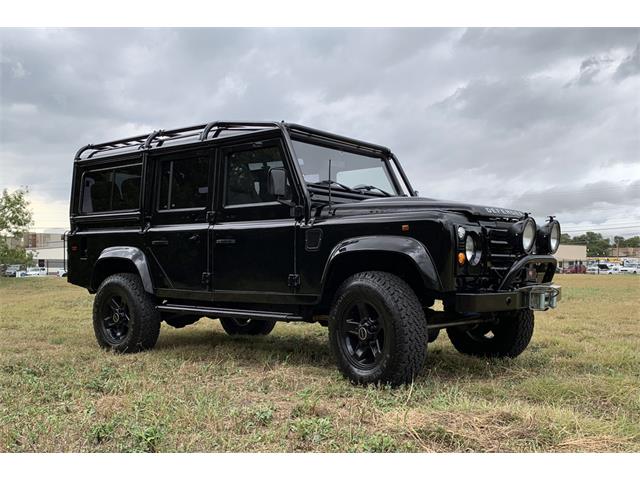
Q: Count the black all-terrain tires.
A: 4